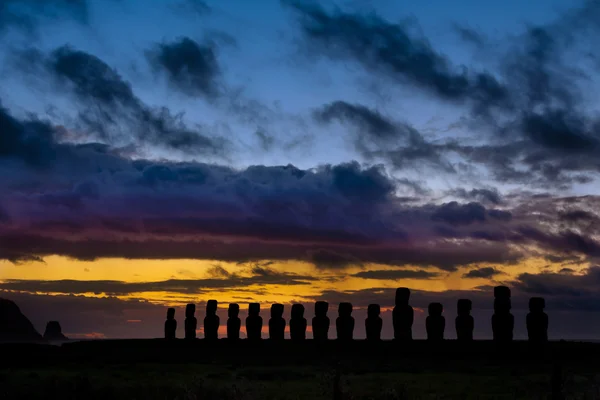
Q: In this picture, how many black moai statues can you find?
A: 15